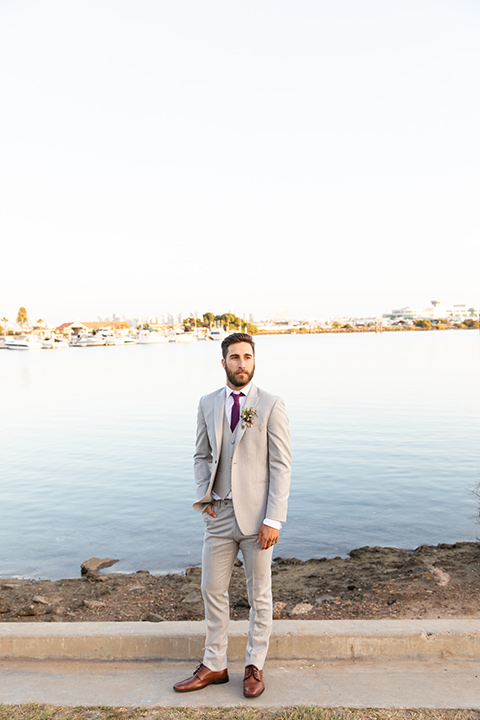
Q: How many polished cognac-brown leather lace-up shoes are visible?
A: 2